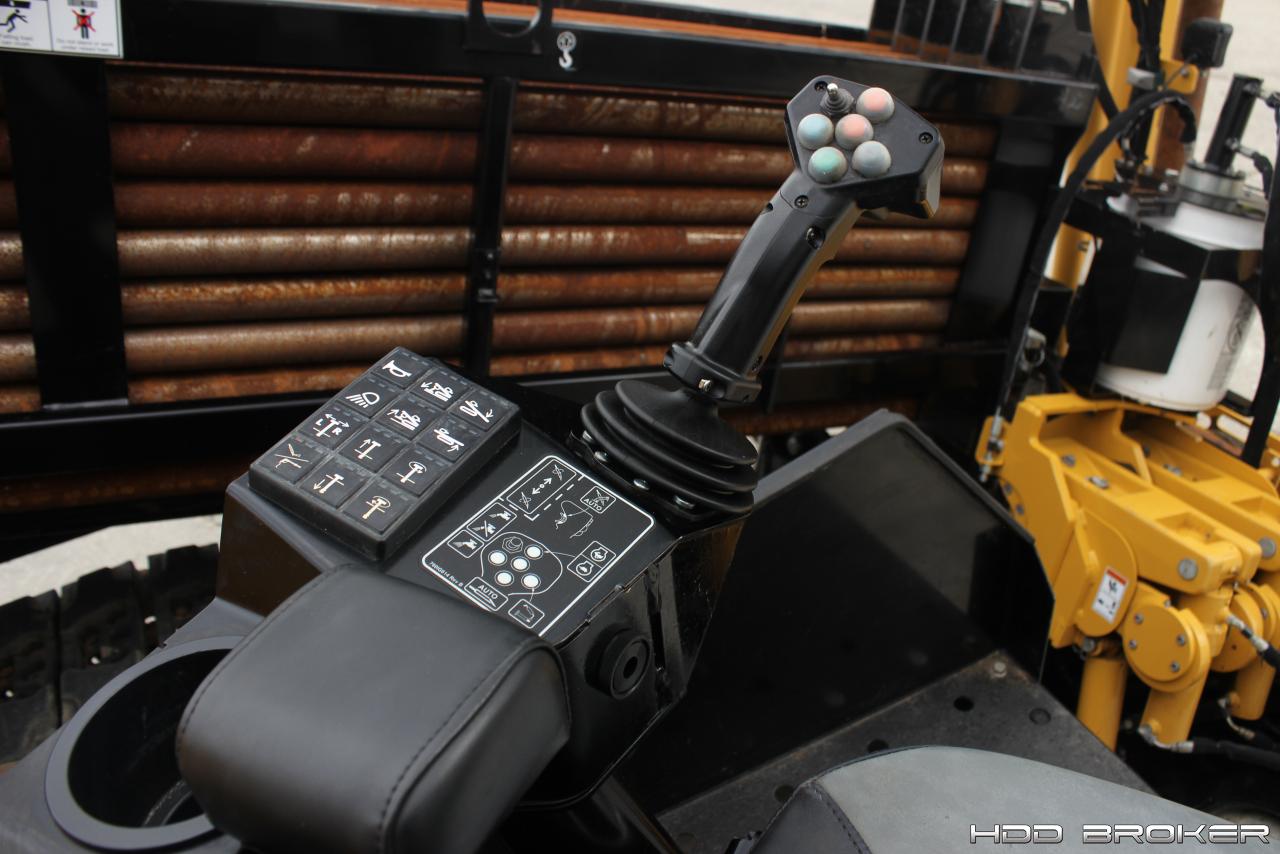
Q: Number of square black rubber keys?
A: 12